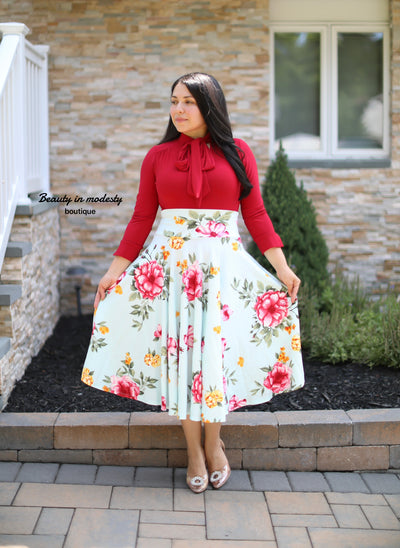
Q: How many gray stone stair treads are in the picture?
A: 4